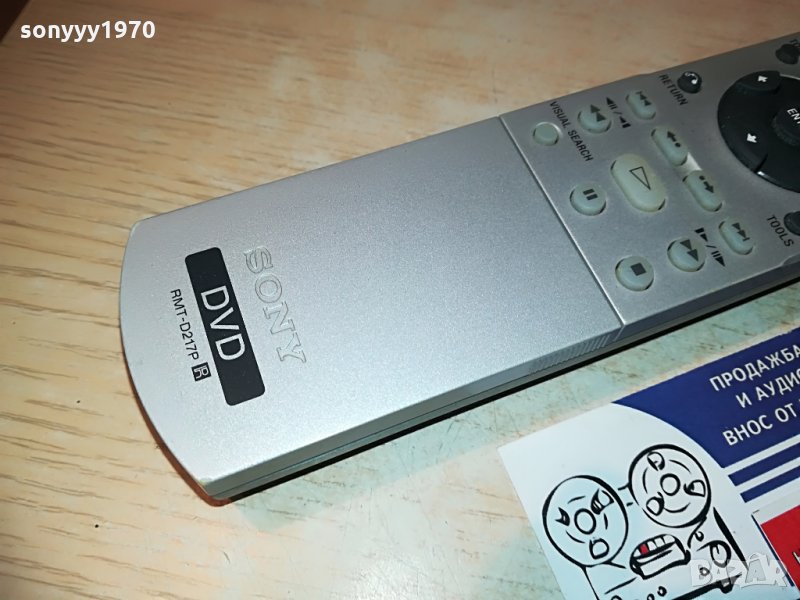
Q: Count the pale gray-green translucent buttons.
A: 10